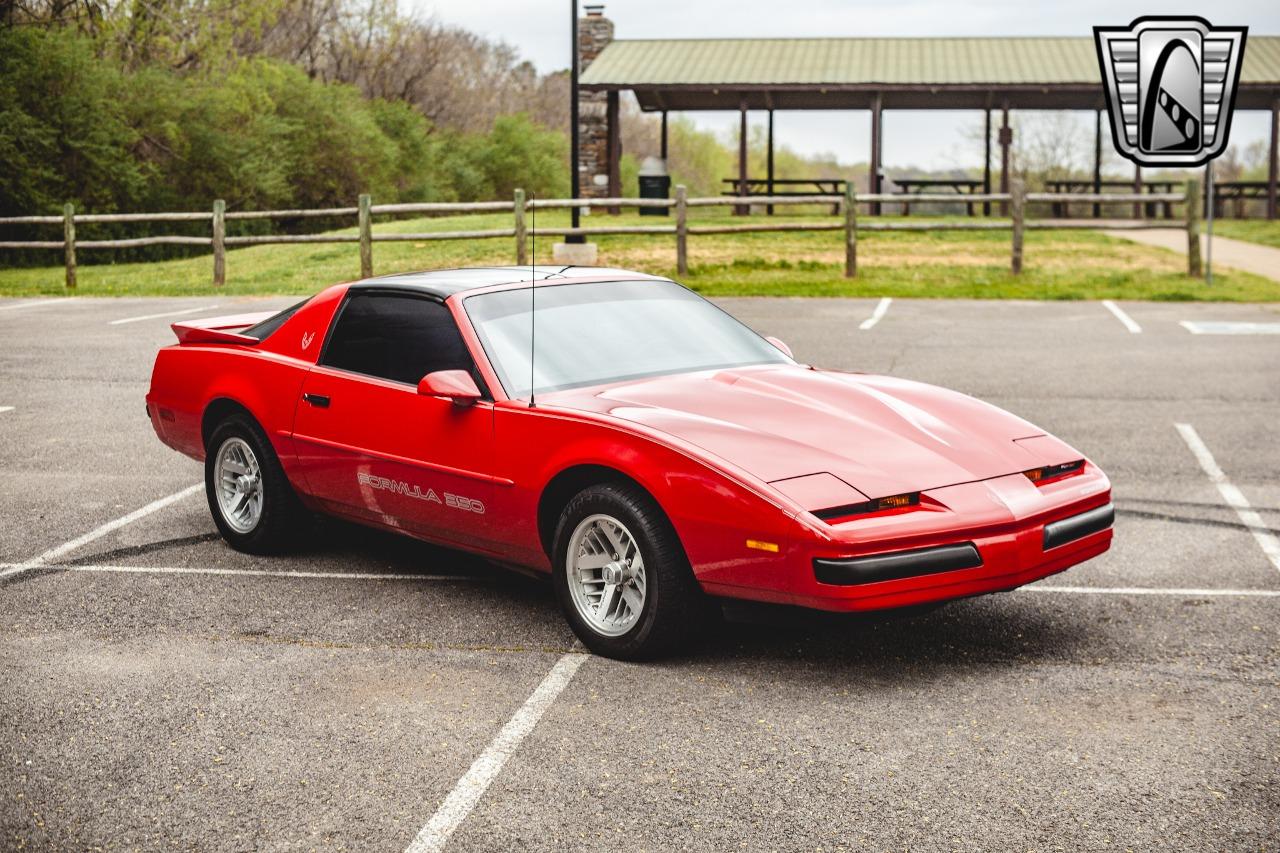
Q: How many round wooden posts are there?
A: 8